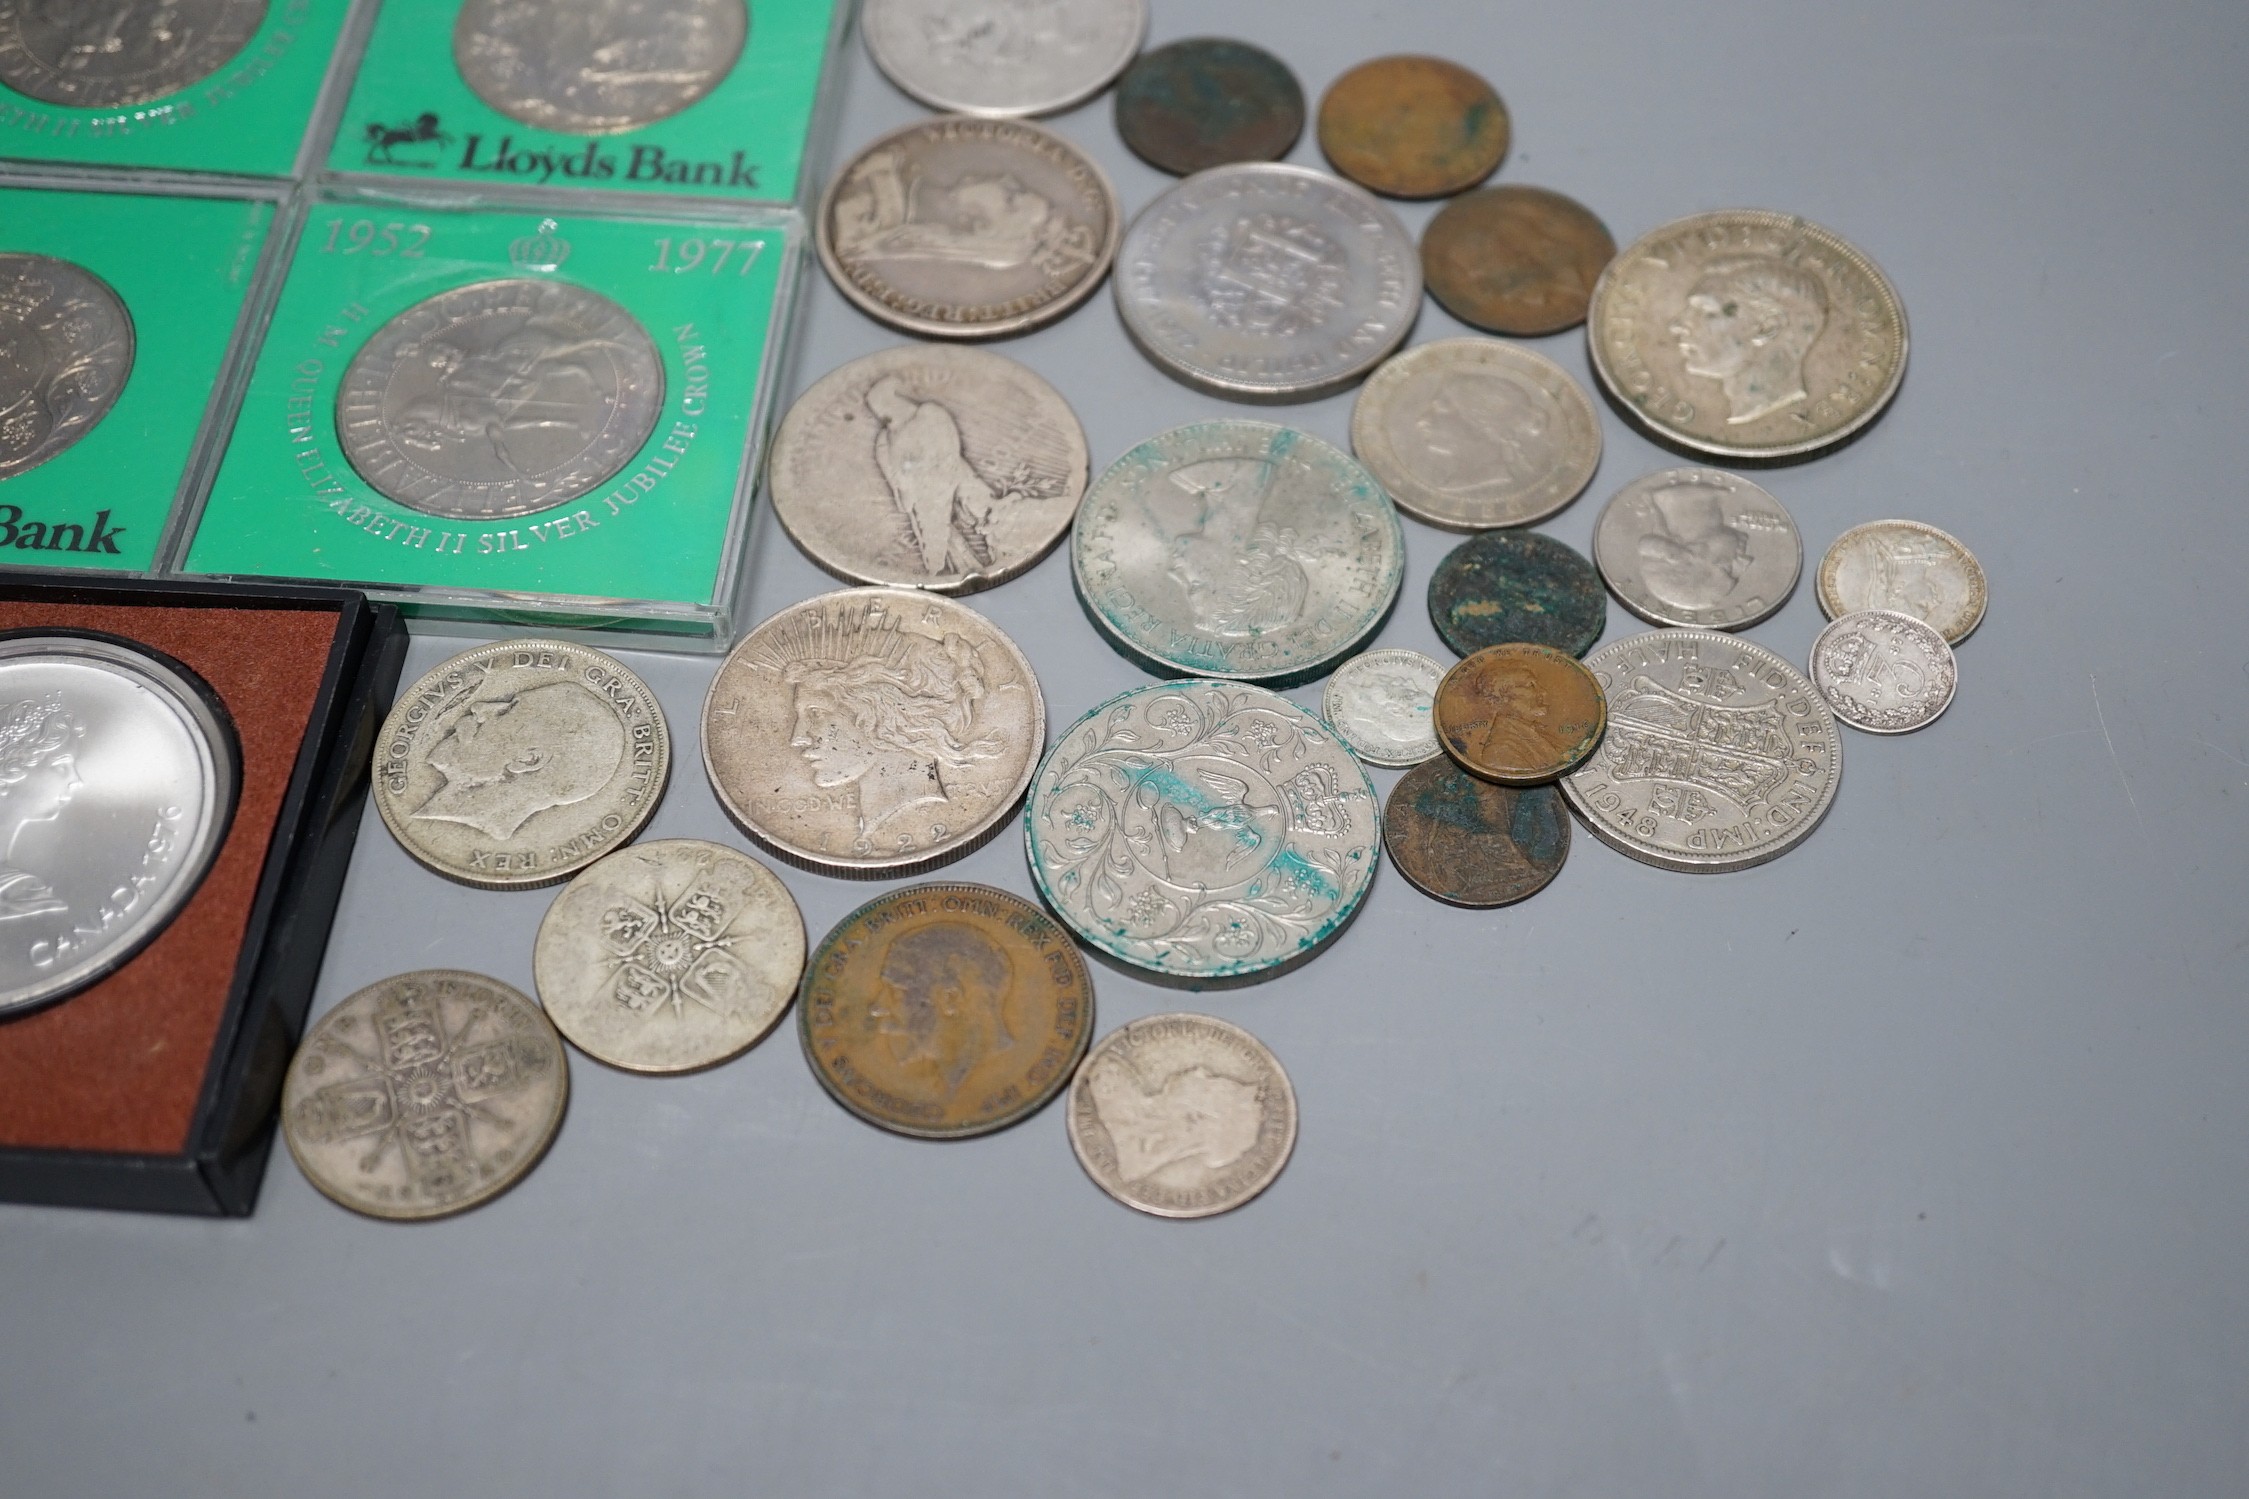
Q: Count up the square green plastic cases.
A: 4